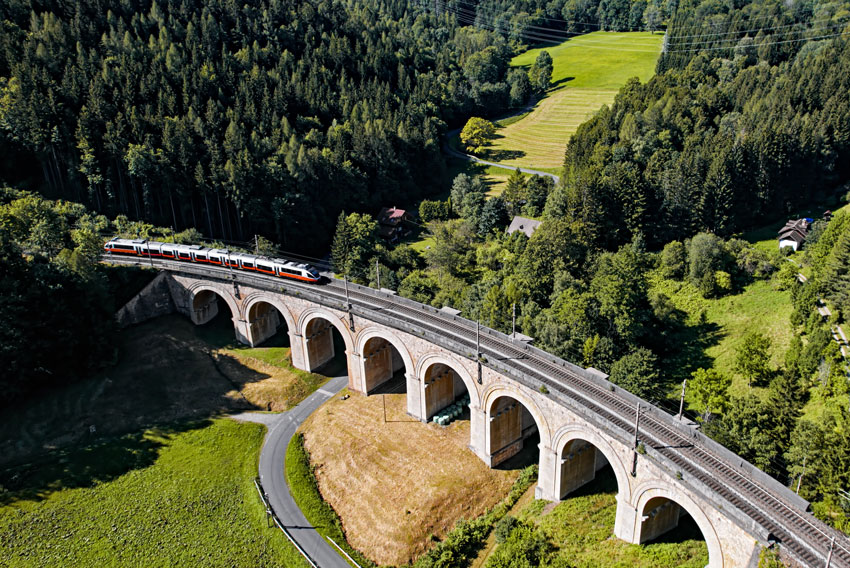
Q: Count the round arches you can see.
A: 8